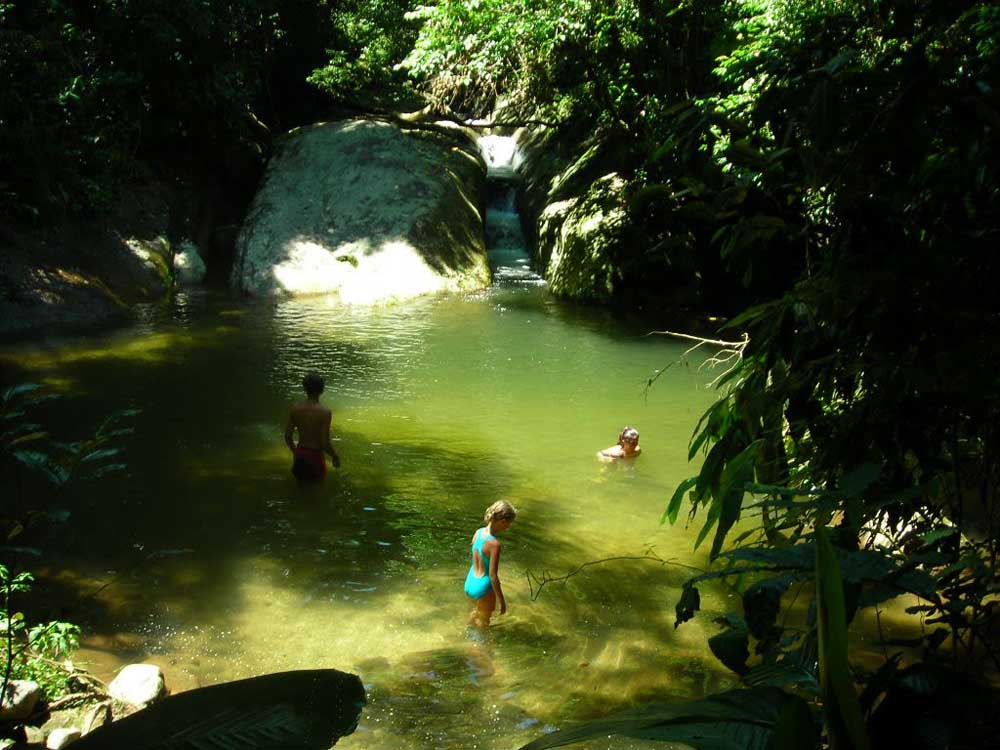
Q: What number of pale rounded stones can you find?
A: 3